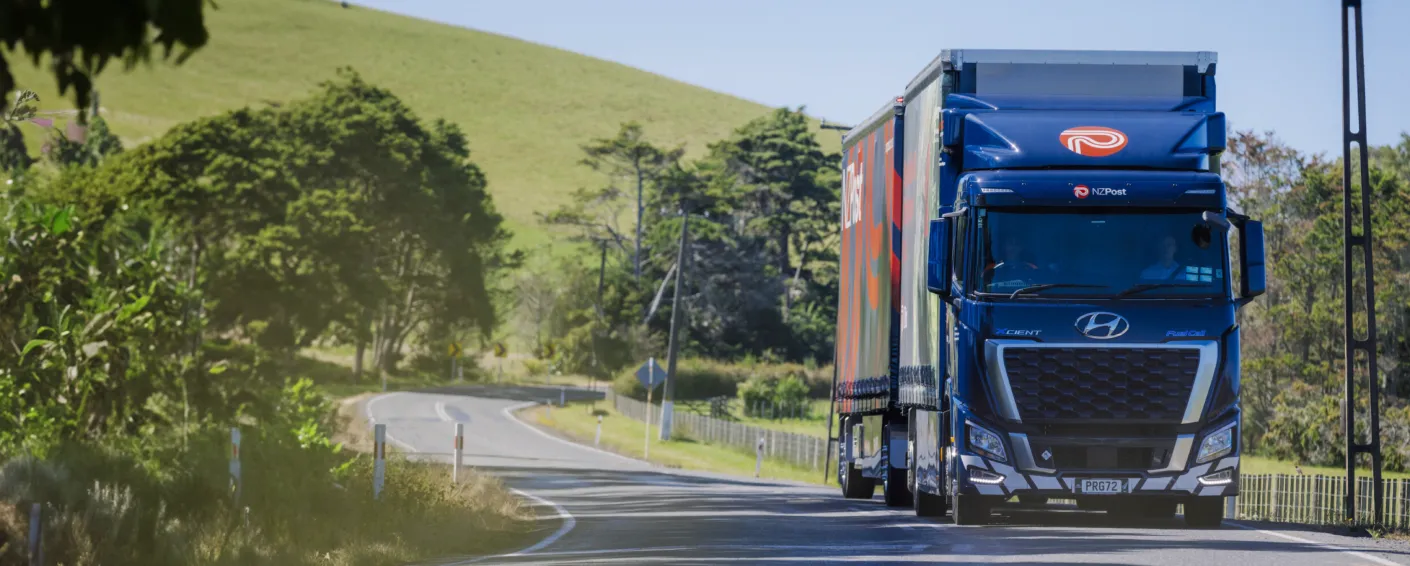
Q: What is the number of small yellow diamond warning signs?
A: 3